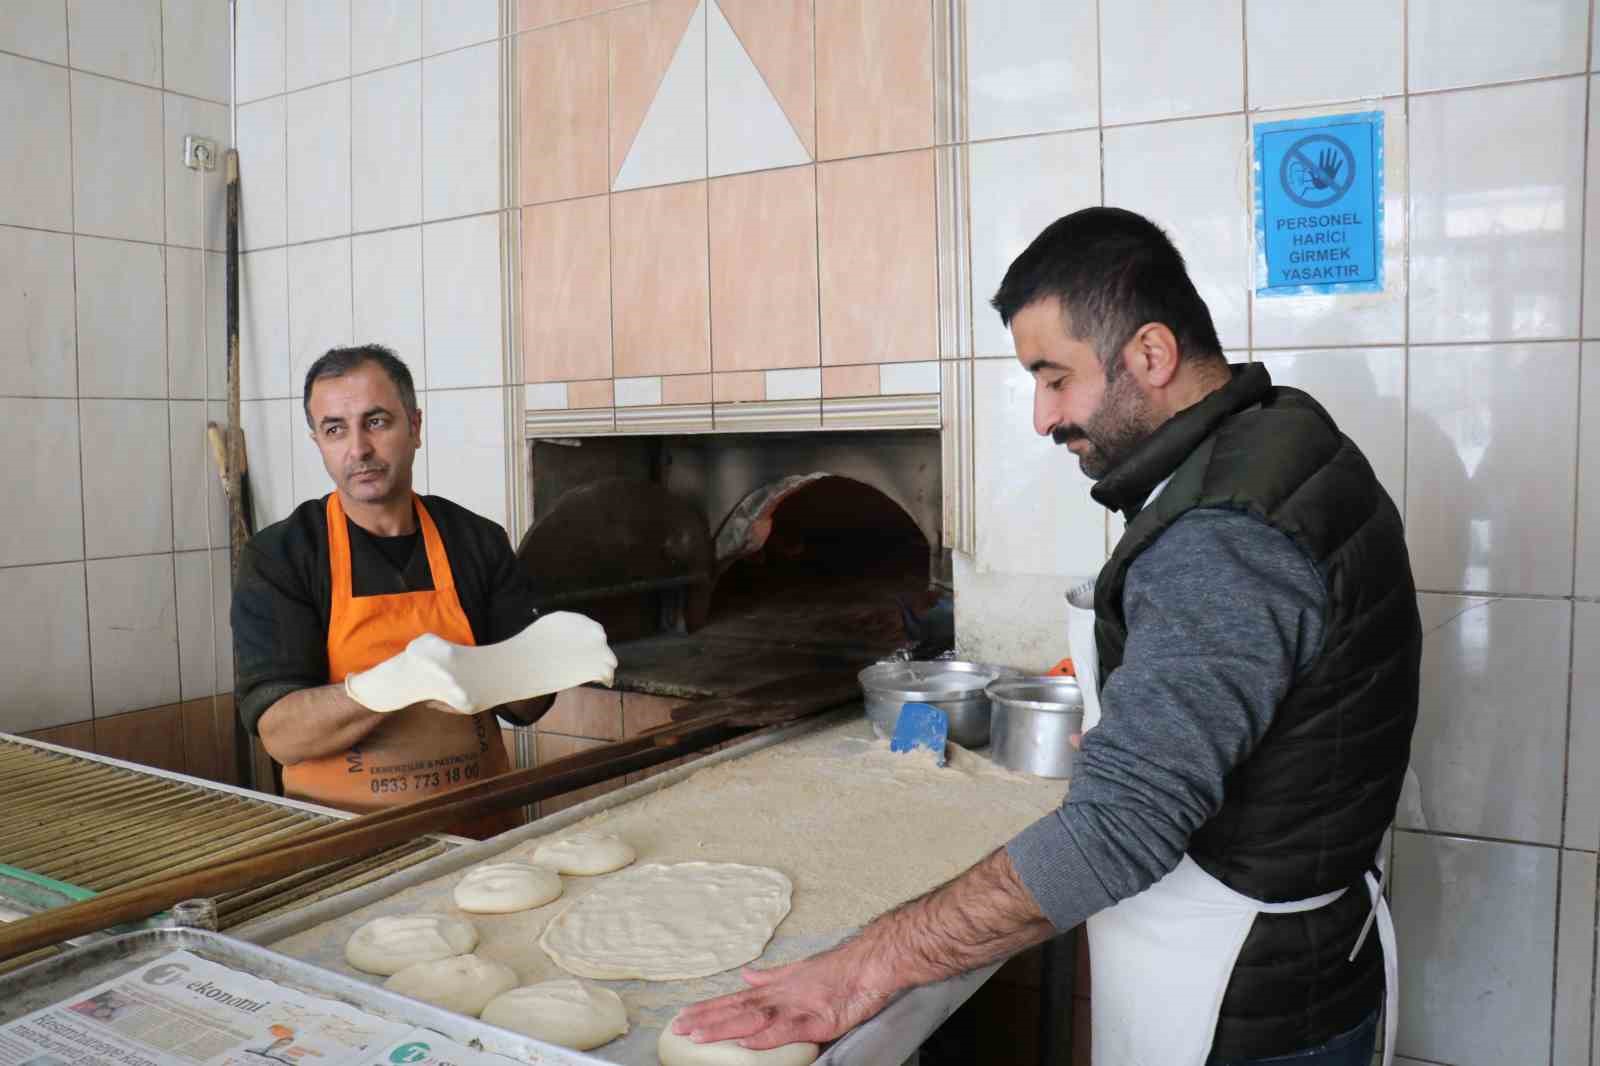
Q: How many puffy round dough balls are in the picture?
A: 6